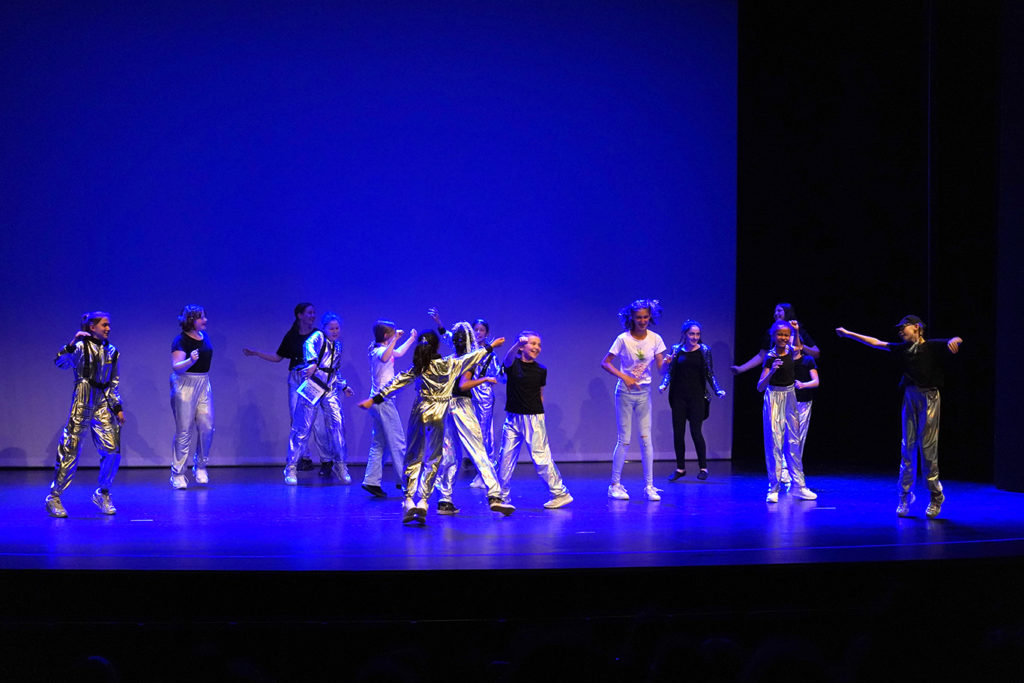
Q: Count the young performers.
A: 15